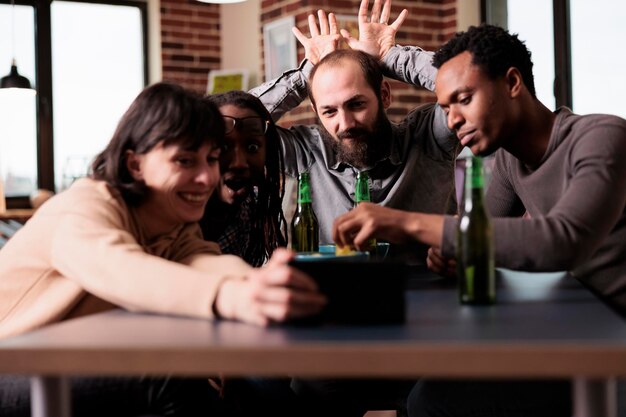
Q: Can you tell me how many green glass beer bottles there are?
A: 3